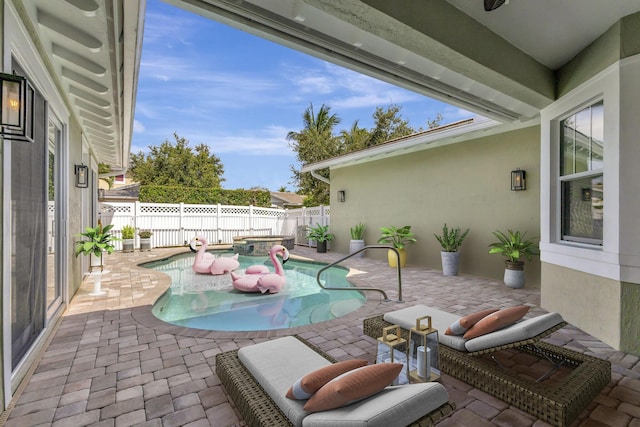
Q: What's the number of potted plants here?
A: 8